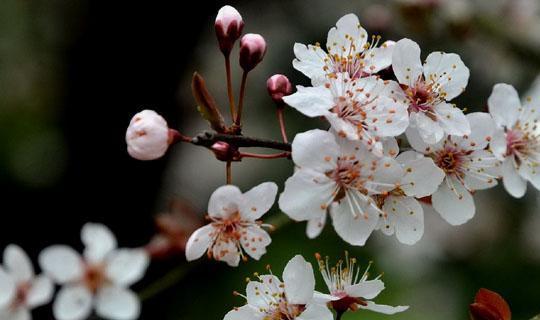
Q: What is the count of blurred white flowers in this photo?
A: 2